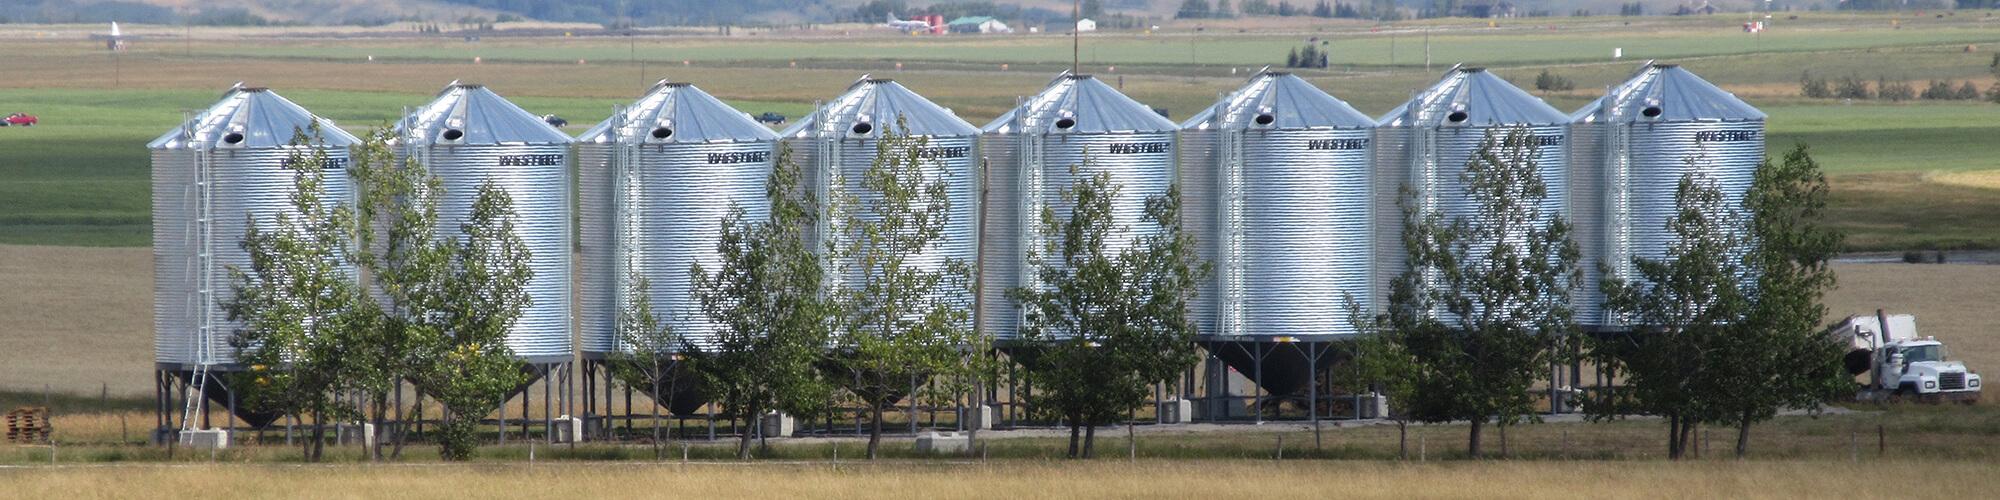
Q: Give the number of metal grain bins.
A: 8